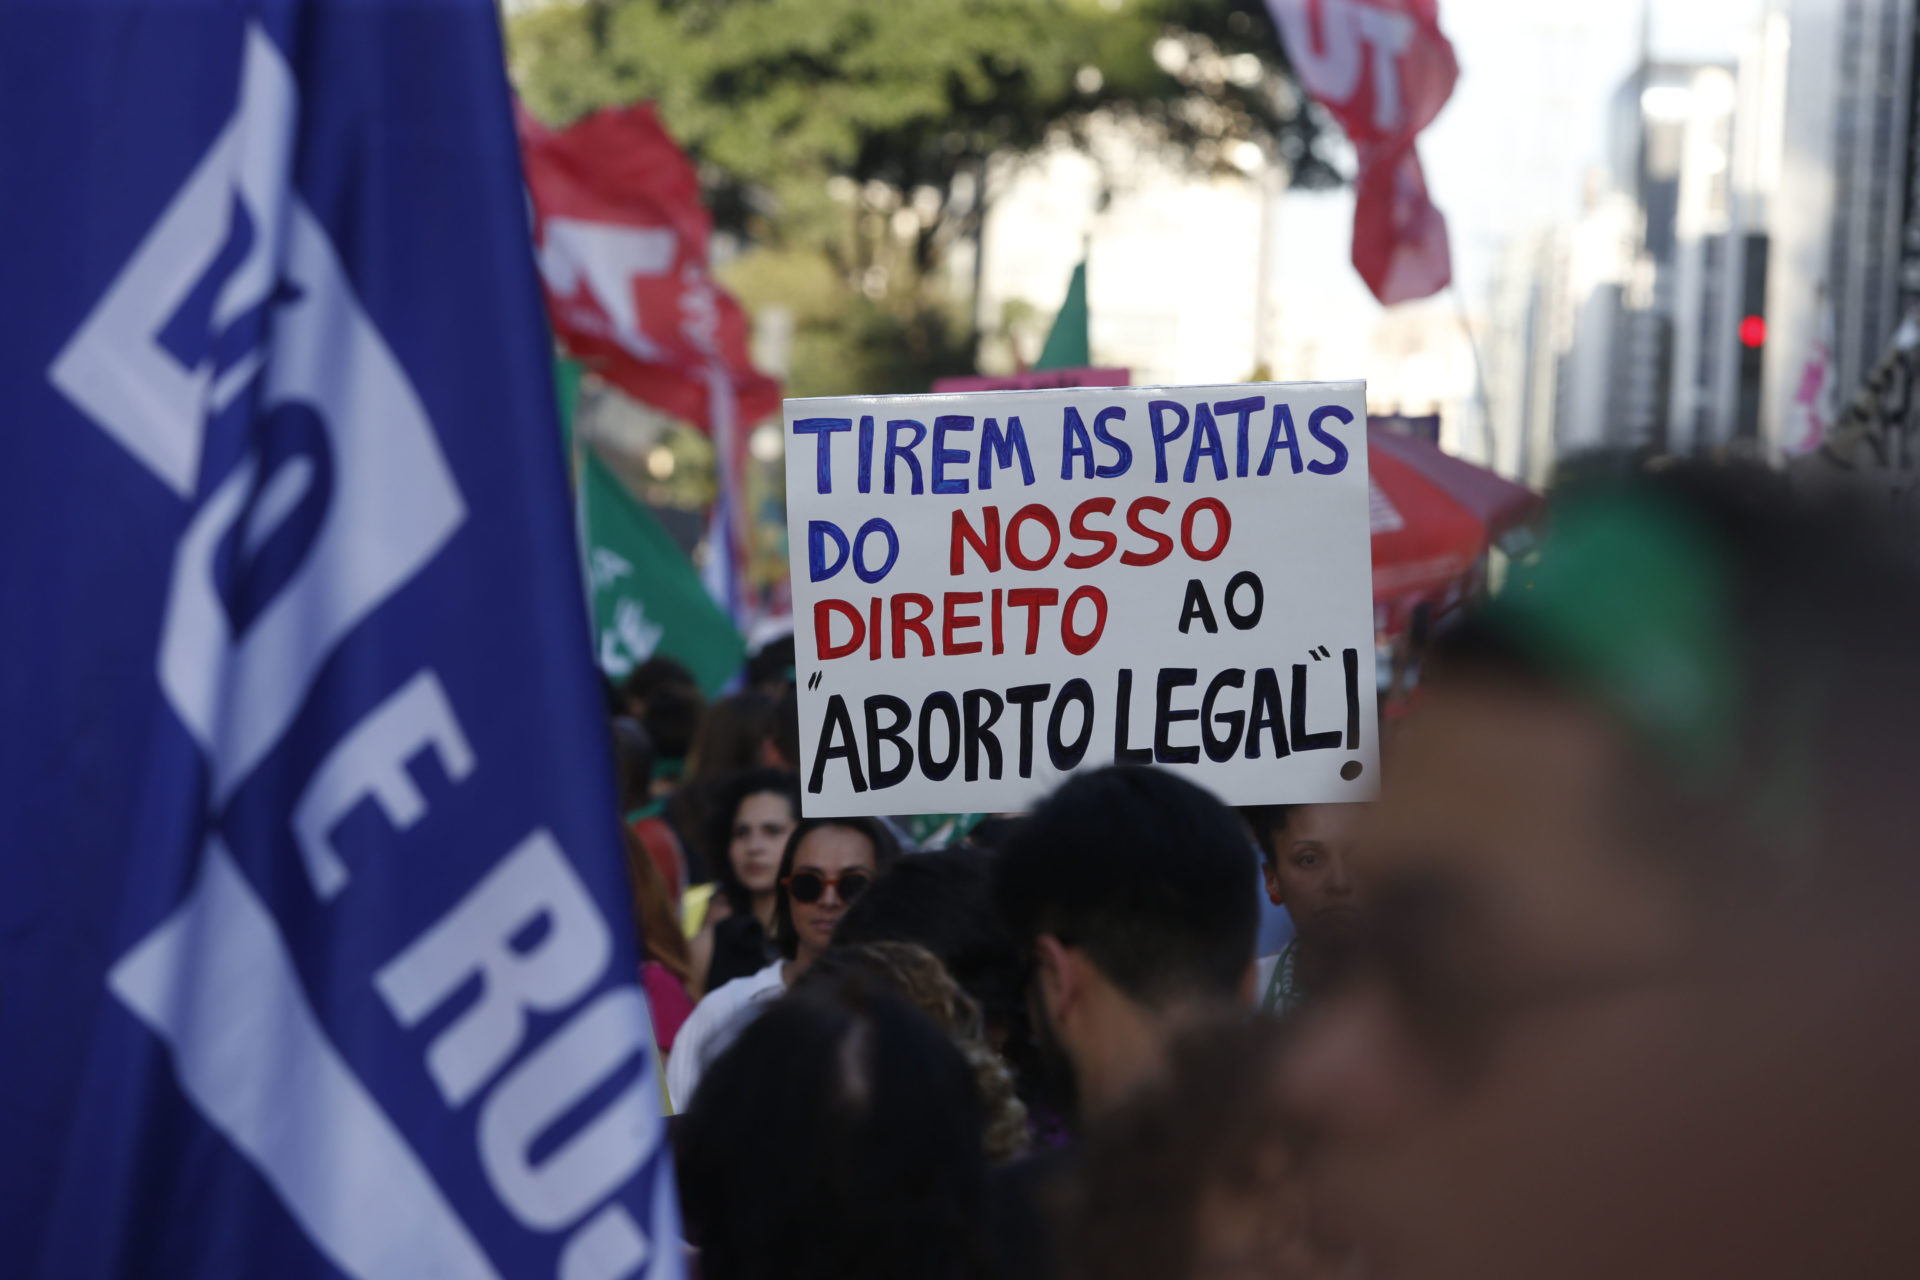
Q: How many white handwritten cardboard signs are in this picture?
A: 1